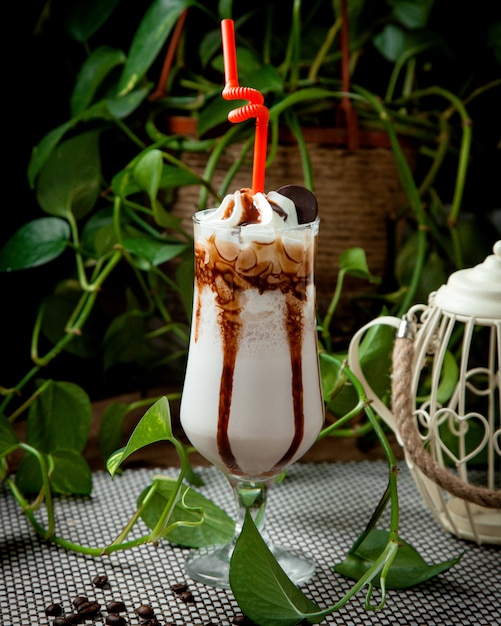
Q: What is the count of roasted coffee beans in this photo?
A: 15